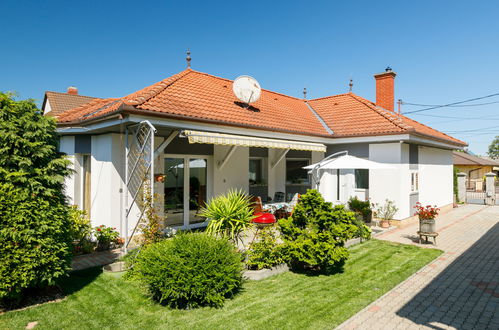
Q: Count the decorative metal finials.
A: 3